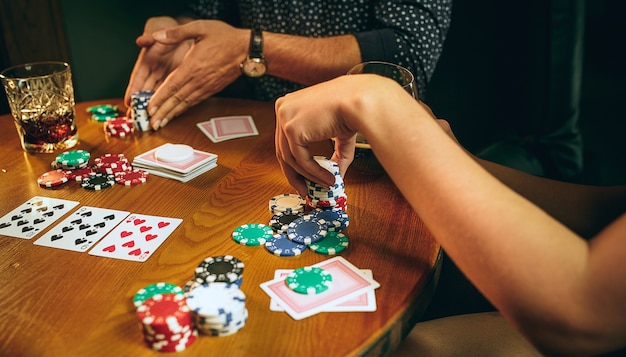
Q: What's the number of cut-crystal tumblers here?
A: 1